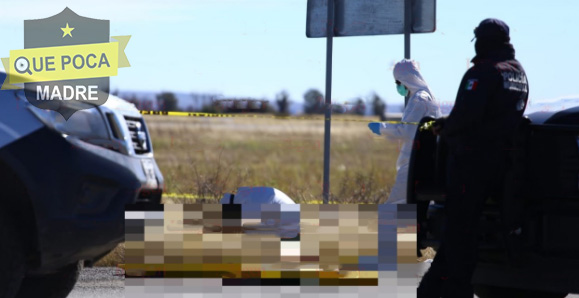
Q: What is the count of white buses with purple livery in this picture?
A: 0